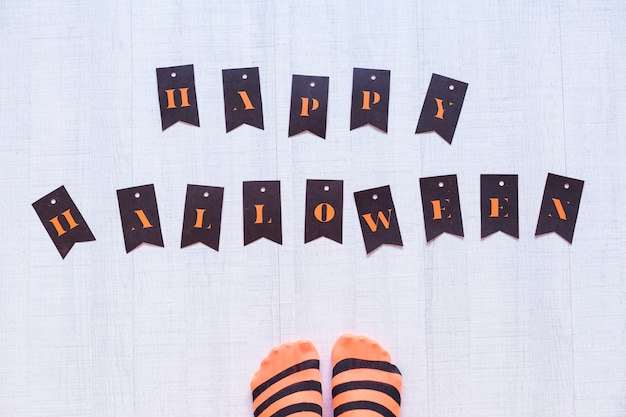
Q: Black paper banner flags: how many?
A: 14